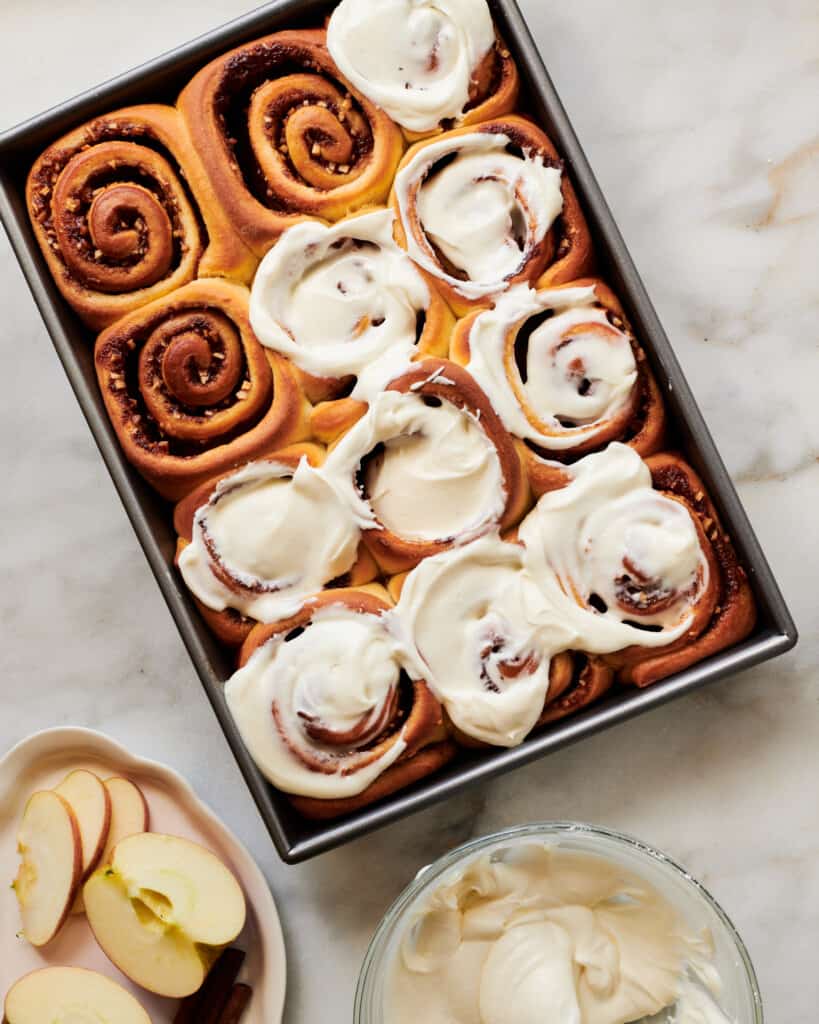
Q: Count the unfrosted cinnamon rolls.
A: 3